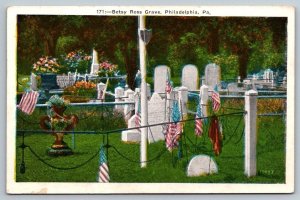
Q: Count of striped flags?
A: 7